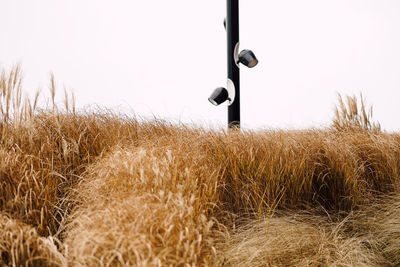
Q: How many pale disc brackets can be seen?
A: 2